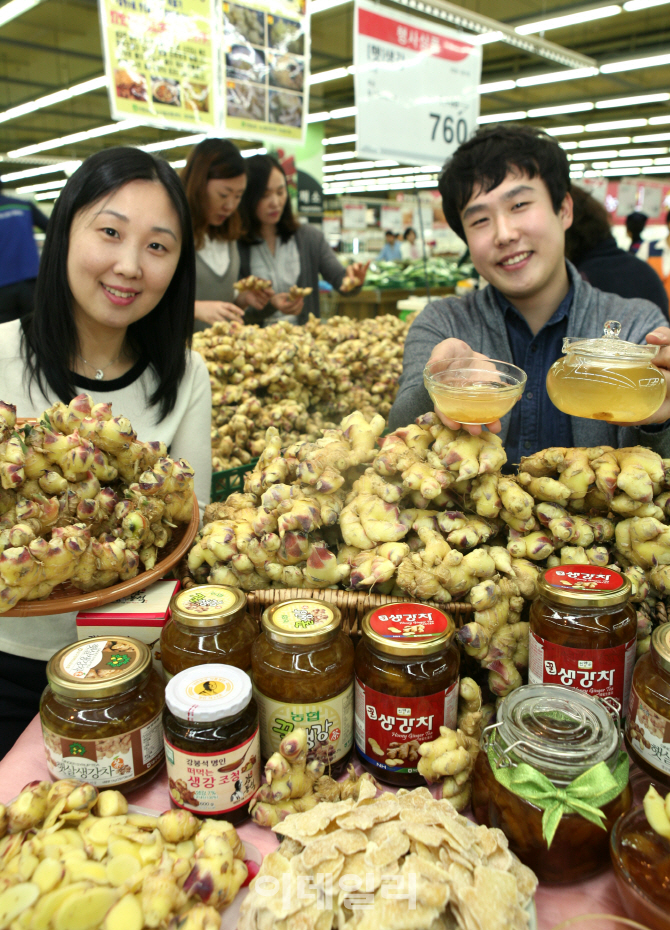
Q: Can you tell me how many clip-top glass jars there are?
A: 1